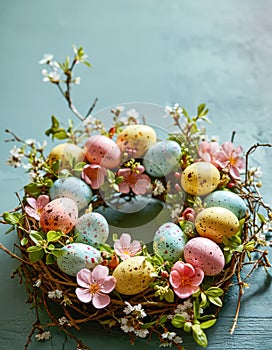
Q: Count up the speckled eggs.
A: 14